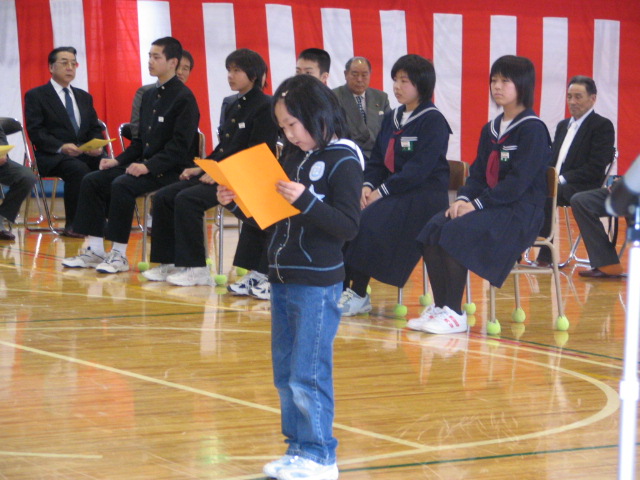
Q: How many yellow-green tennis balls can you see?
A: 11